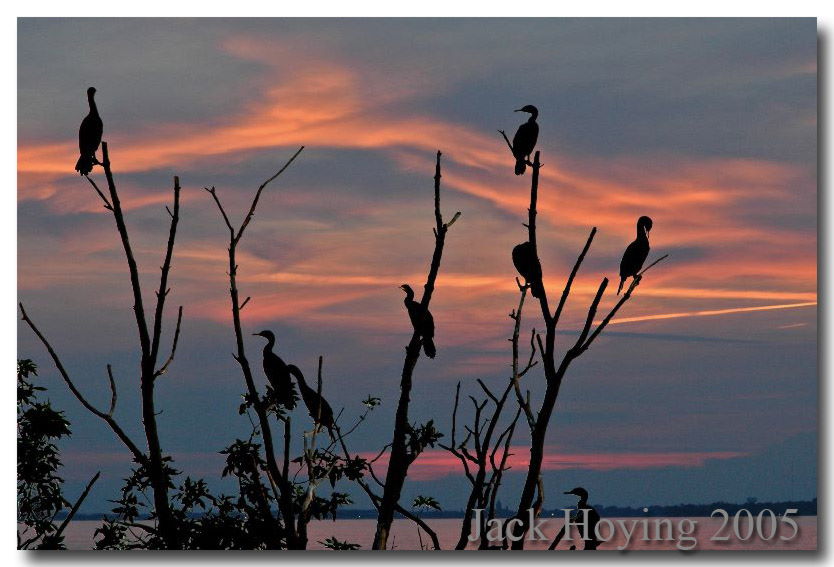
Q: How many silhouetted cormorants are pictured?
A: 8